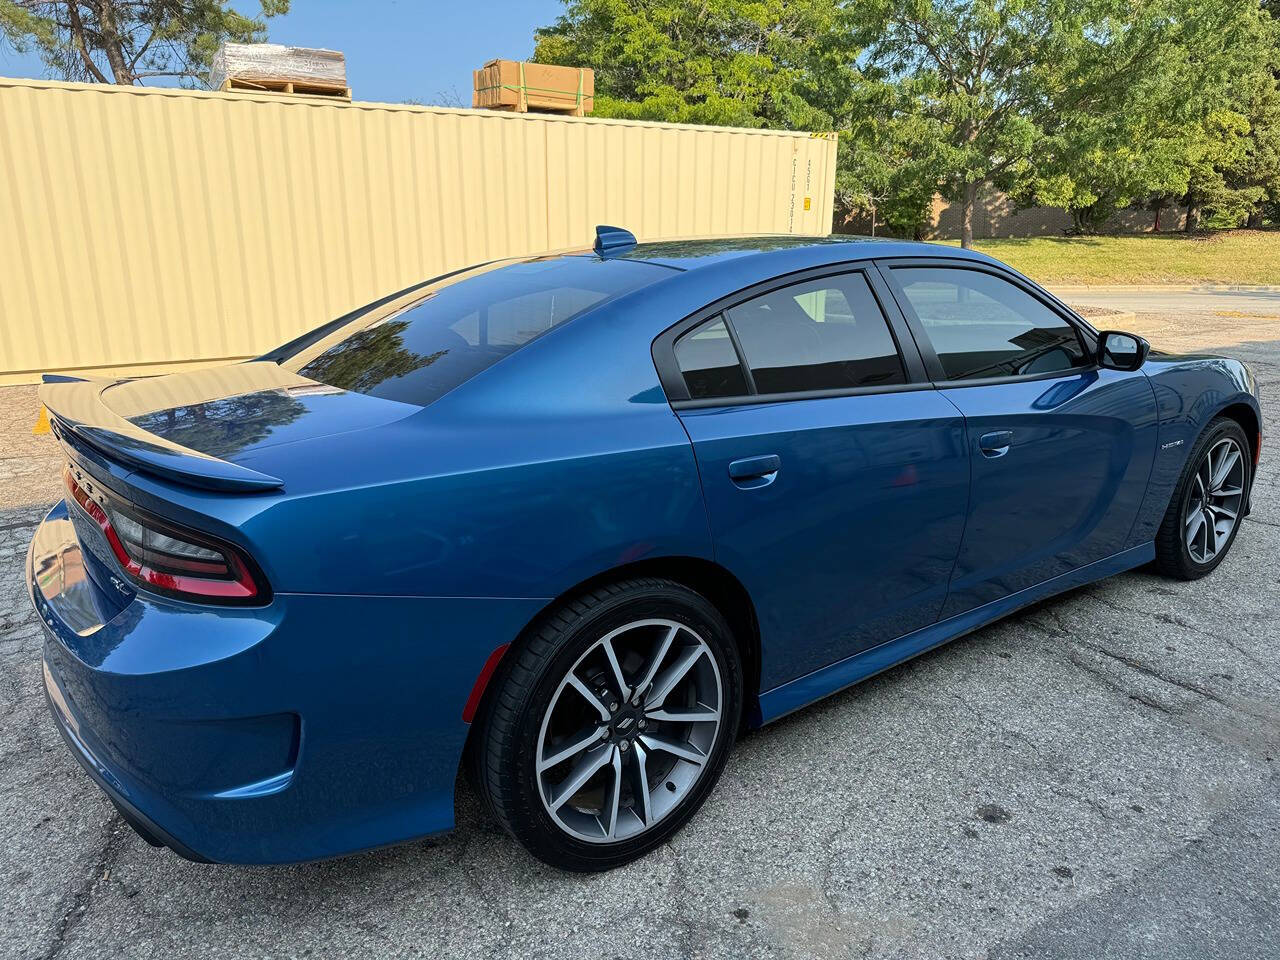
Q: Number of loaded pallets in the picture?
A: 2